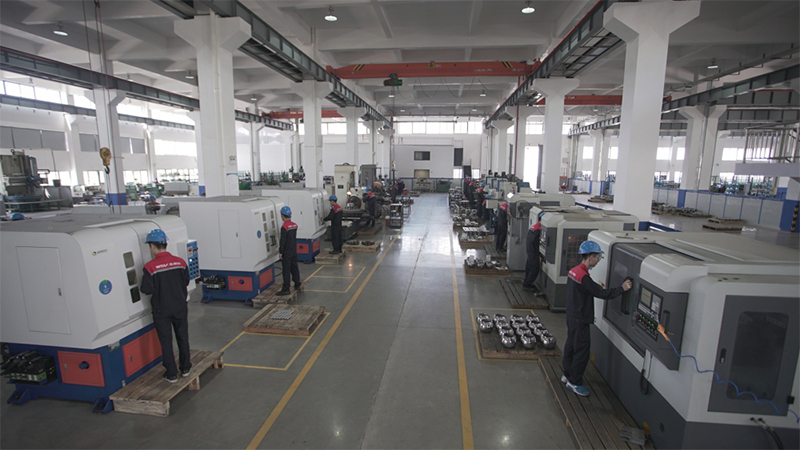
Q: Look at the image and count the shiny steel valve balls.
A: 14